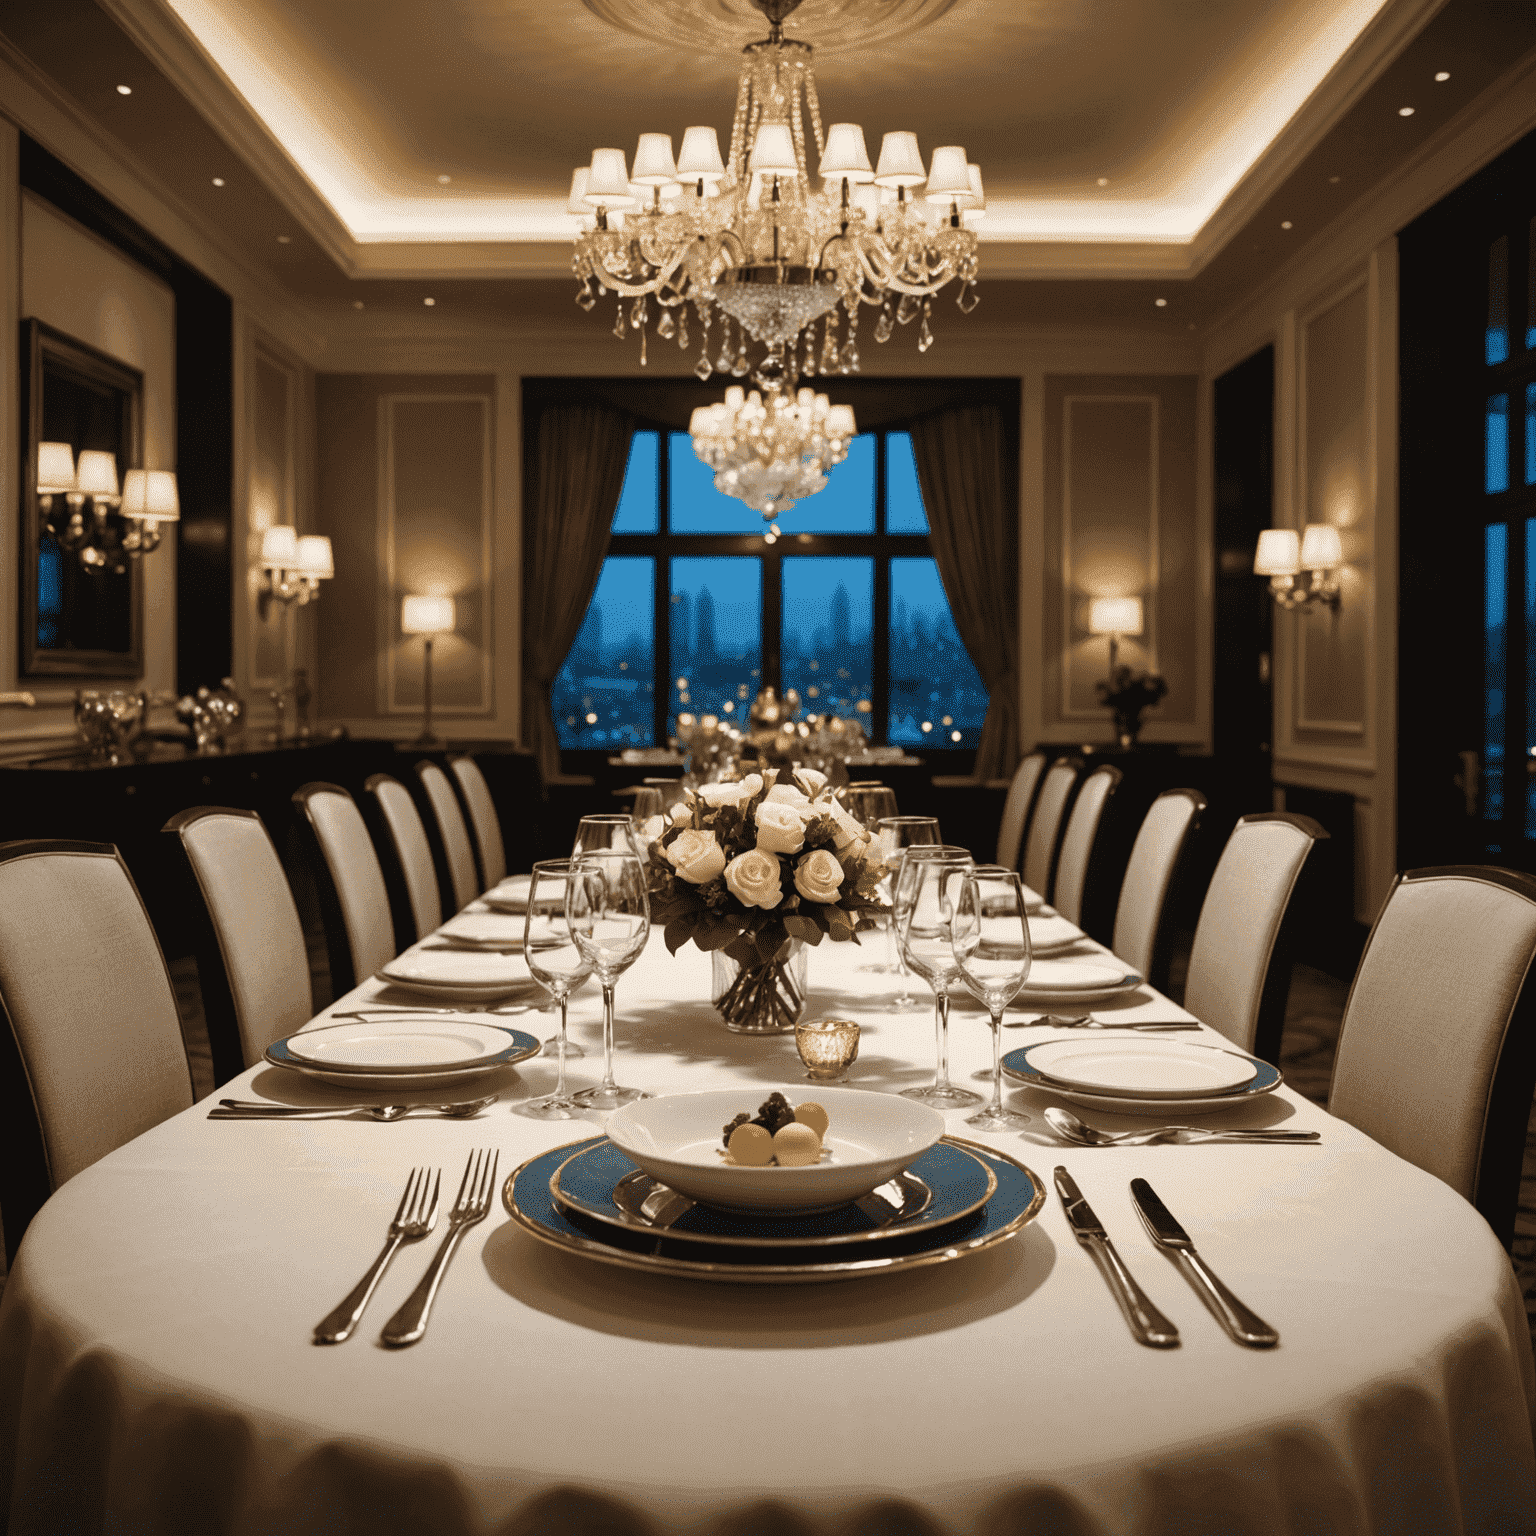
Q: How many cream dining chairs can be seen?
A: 12